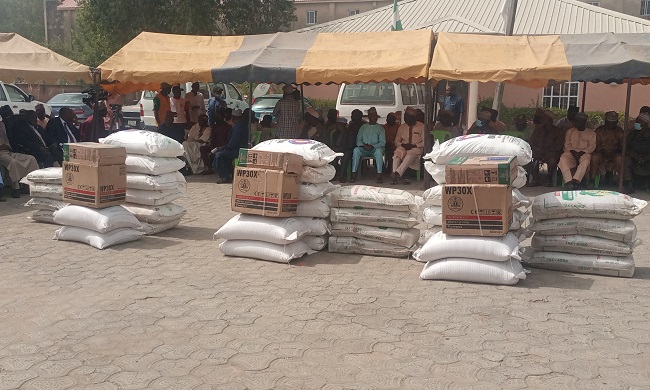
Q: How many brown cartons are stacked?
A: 6